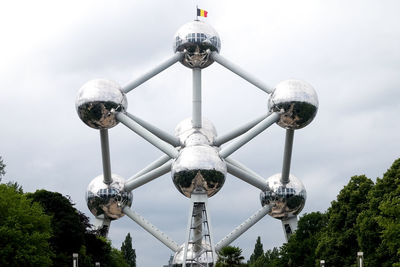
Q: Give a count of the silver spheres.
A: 8